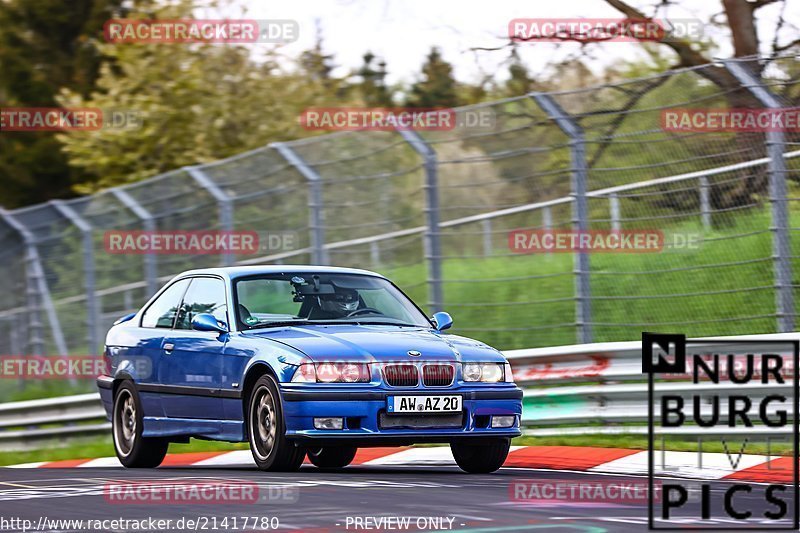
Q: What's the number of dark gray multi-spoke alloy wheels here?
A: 2